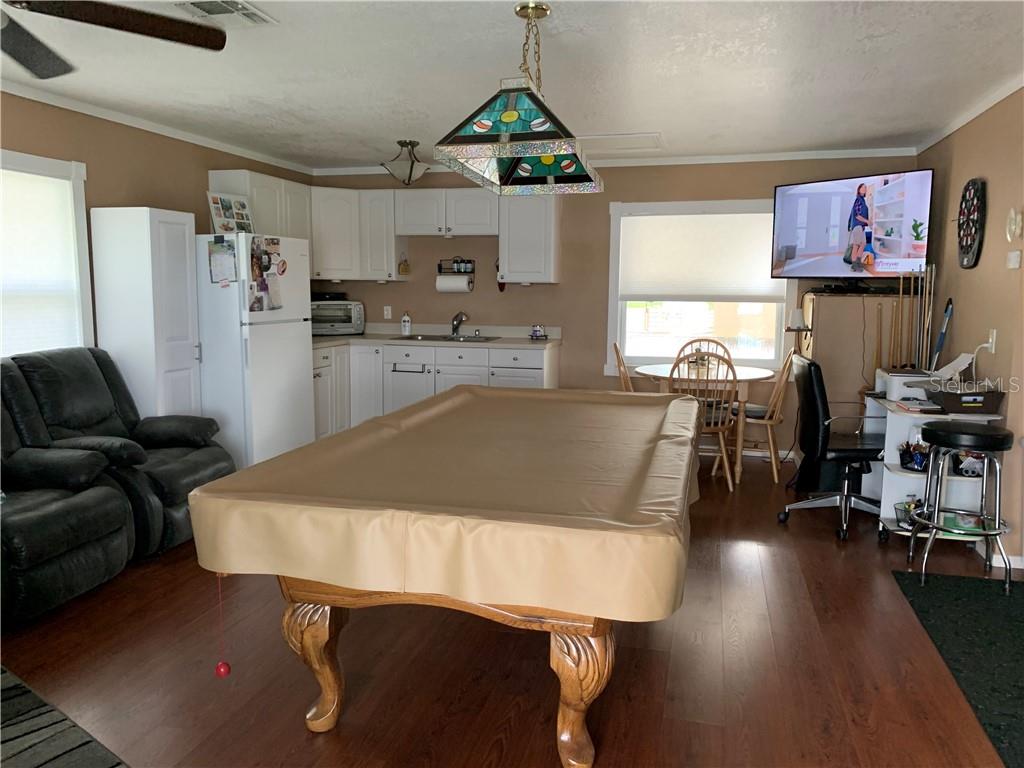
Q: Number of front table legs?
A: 2